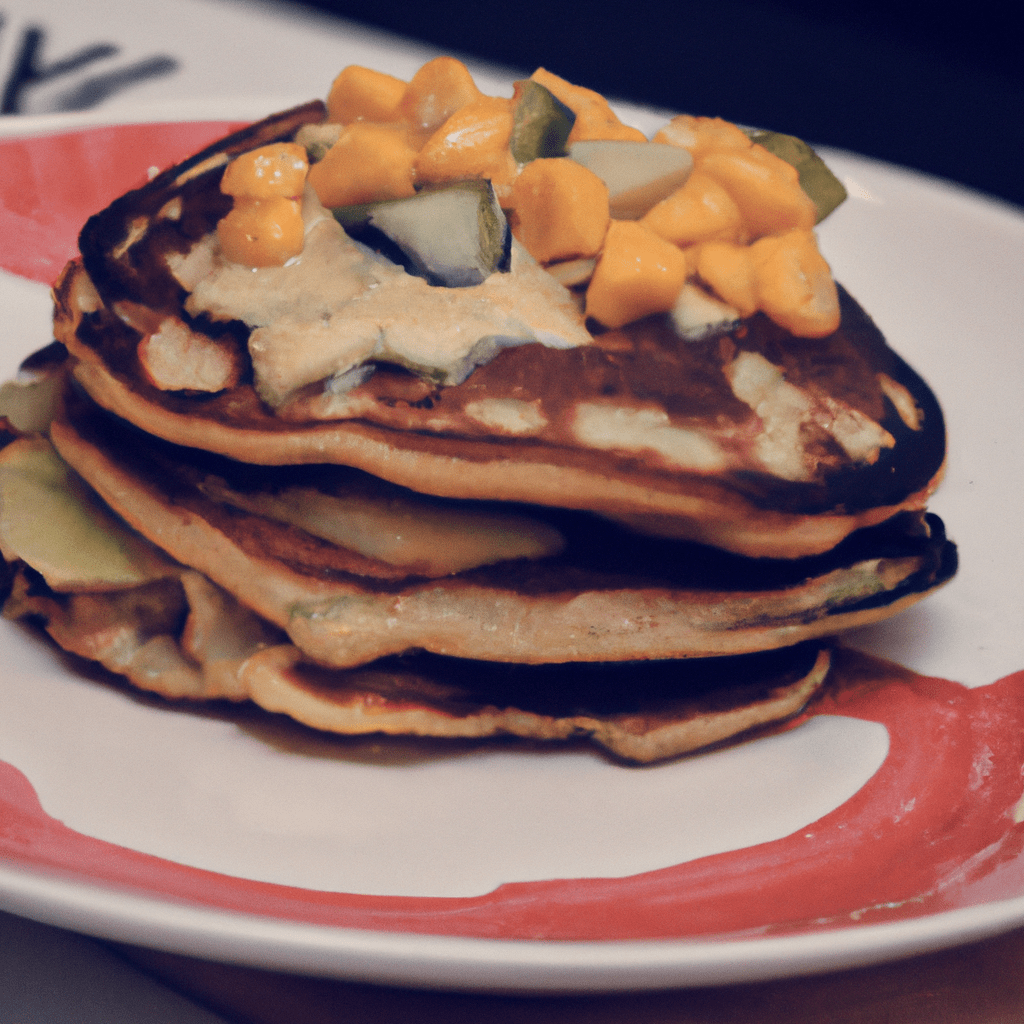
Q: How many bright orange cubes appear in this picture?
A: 14